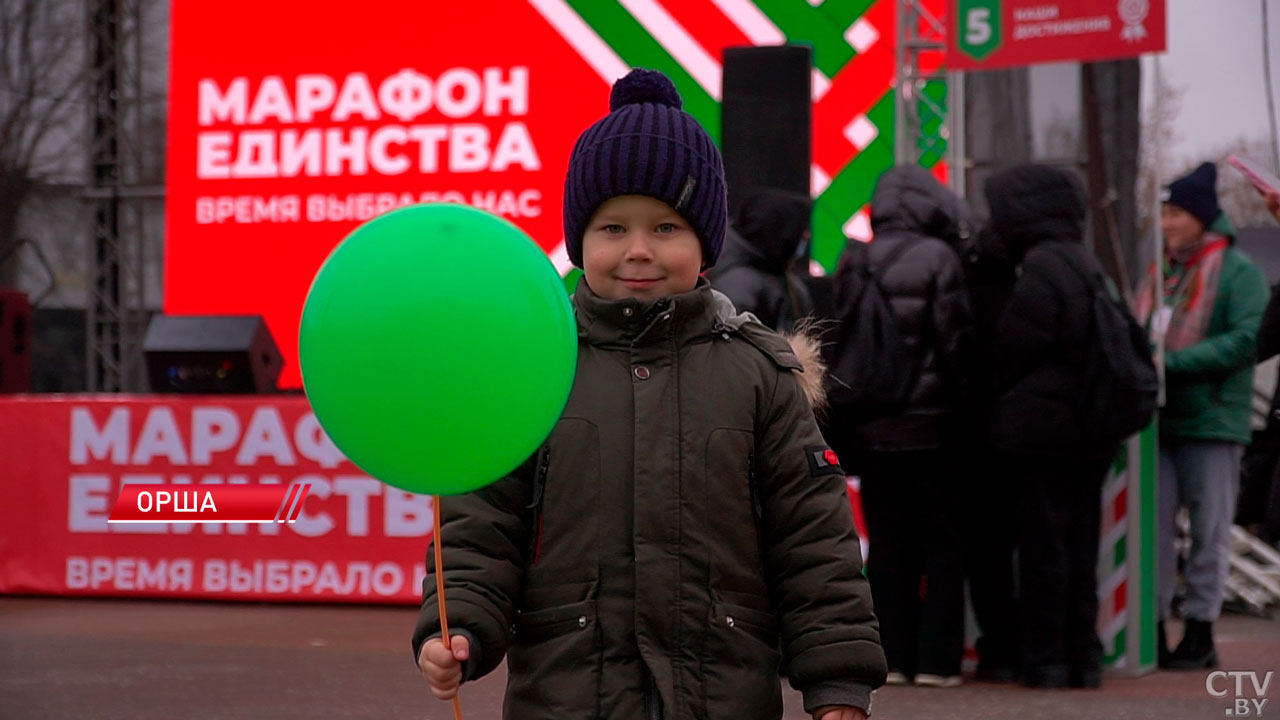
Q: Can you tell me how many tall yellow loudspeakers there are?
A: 0